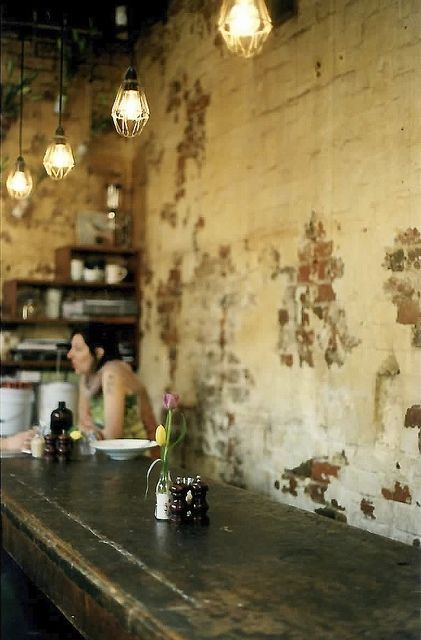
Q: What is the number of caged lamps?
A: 4